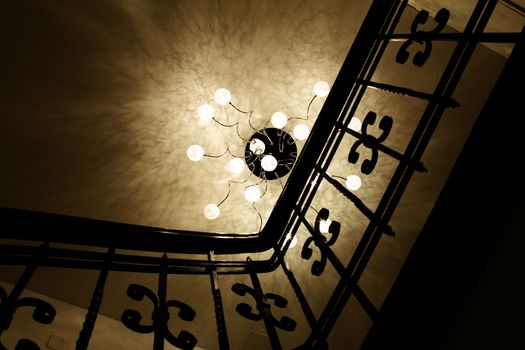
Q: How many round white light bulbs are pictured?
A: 15